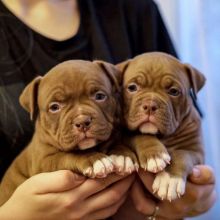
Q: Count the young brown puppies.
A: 2